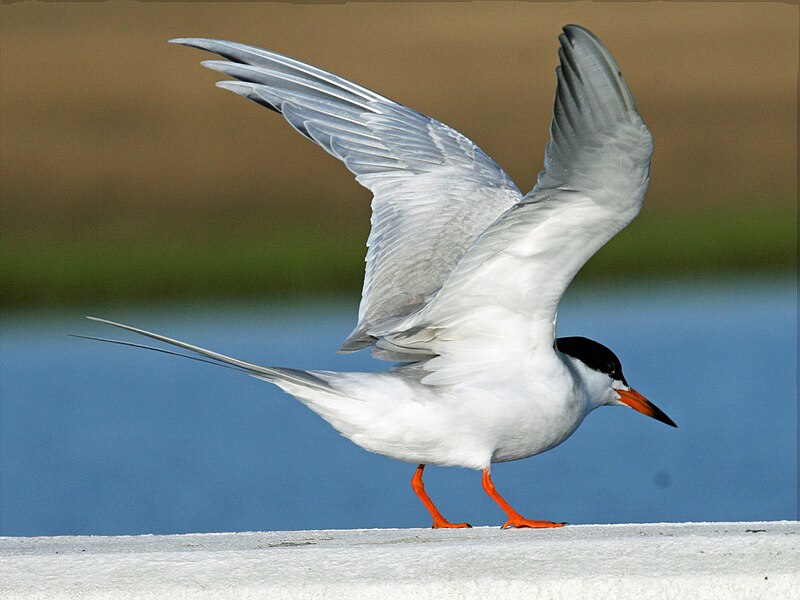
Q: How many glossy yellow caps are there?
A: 0